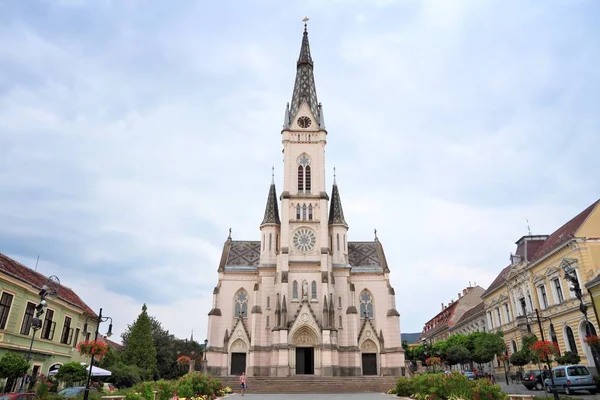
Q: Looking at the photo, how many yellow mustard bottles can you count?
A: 0